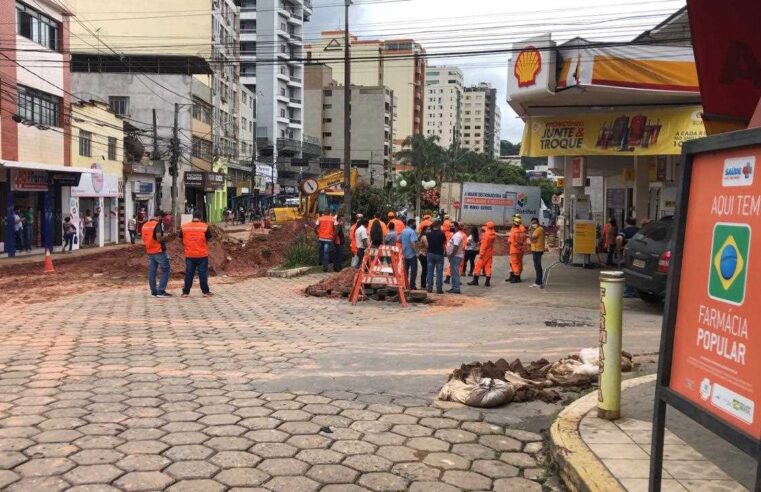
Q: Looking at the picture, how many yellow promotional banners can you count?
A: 1